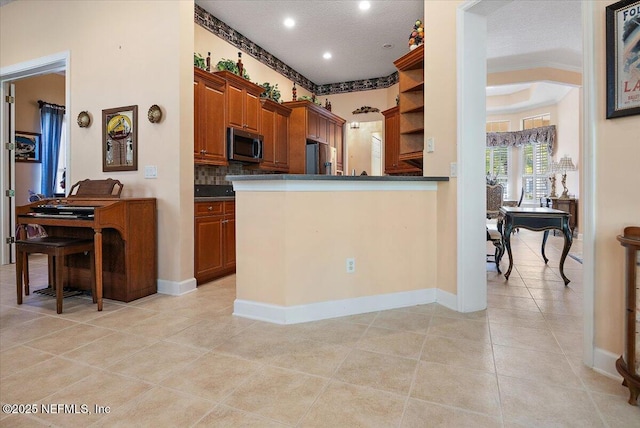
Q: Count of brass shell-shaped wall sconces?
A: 2